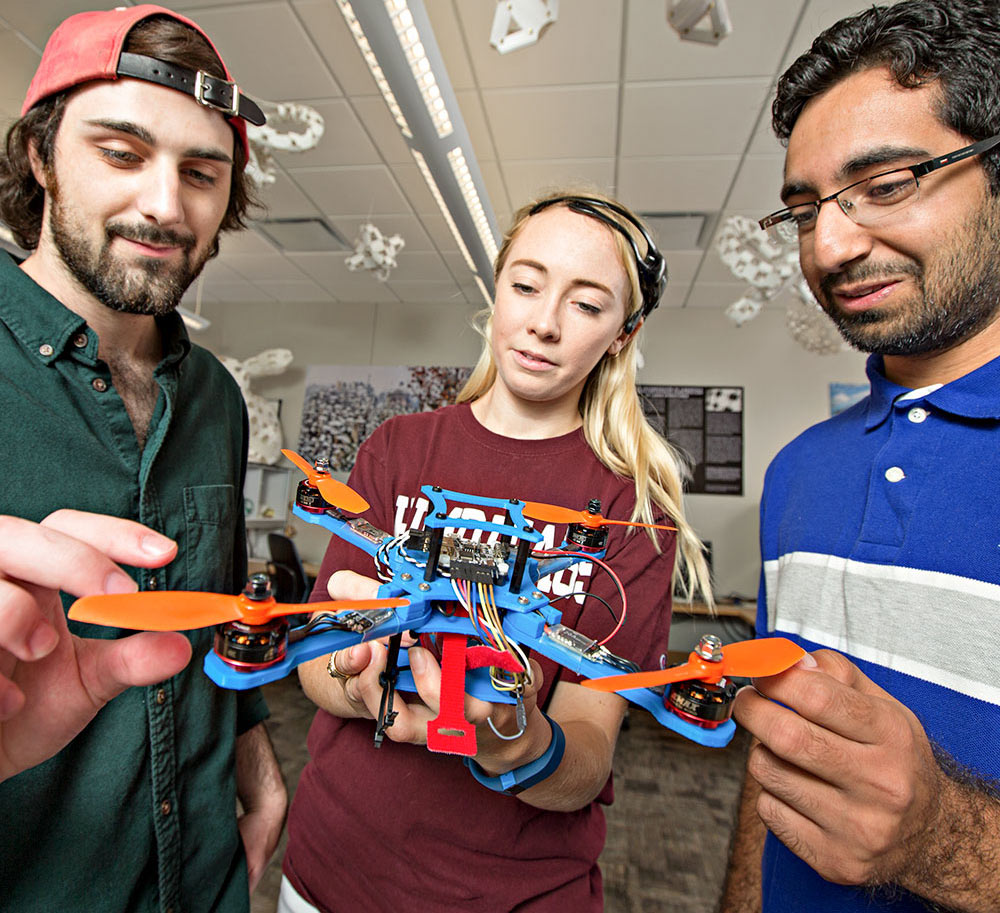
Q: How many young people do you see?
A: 3